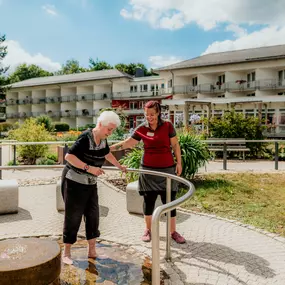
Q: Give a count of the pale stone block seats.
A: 3